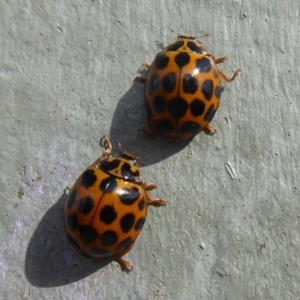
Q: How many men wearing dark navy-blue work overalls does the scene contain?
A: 0